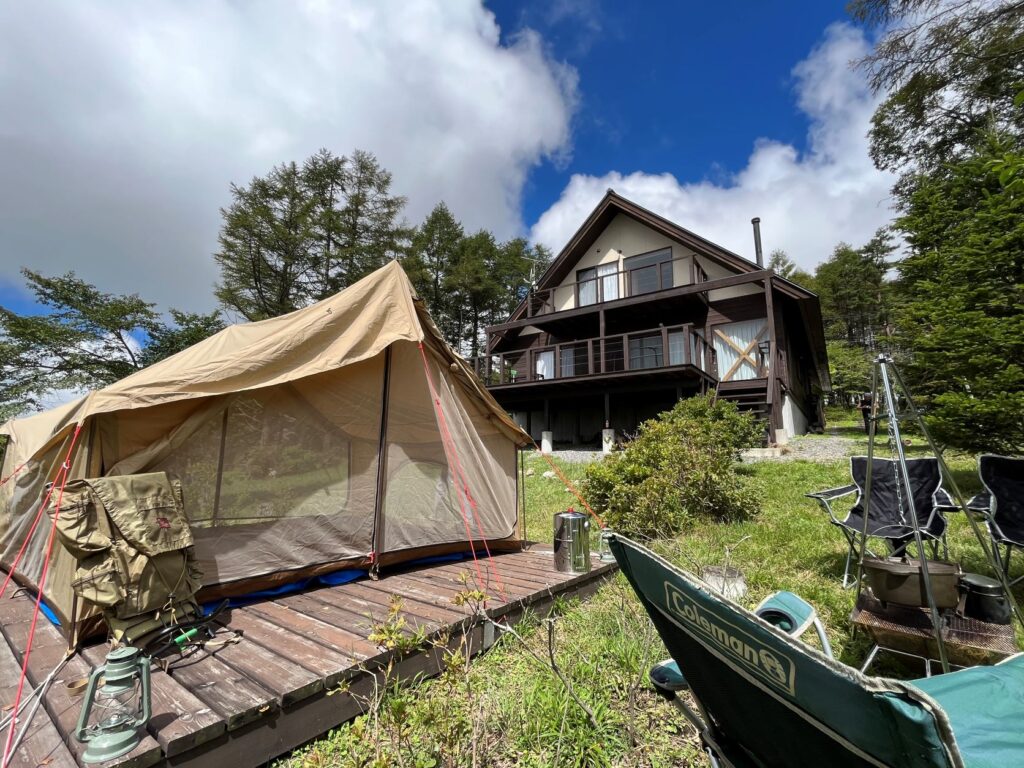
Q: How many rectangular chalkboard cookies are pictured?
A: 0